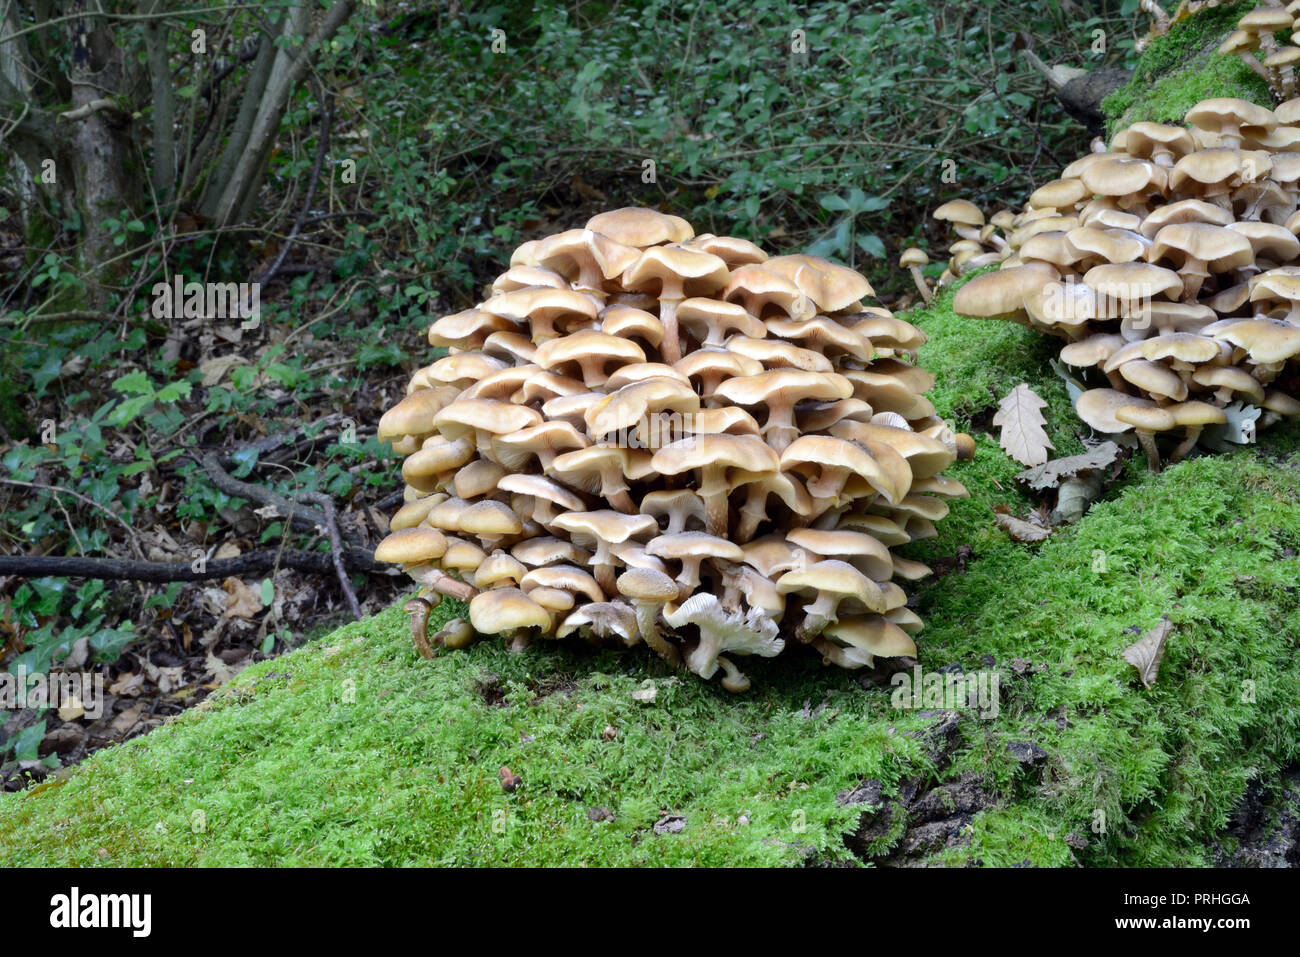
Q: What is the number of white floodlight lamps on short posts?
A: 0